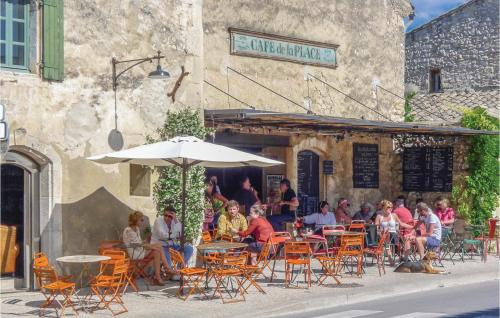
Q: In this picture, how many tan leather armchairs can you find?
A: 1